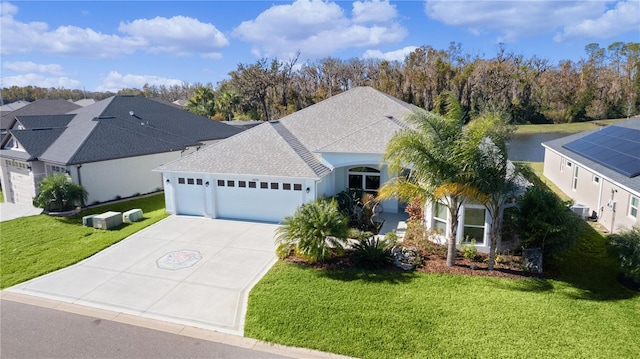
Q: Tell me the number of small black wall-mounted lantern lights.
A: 3